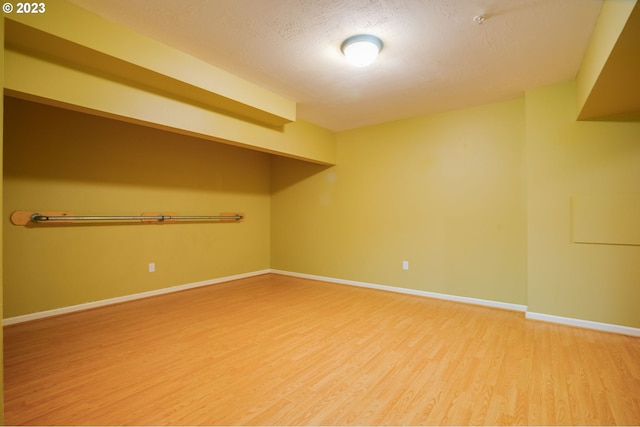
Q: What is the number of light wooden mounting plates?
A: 3